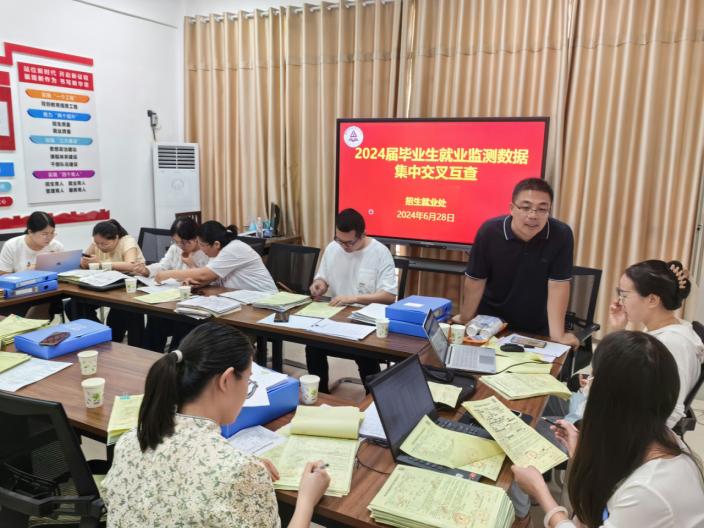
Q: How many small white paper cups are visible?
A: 10